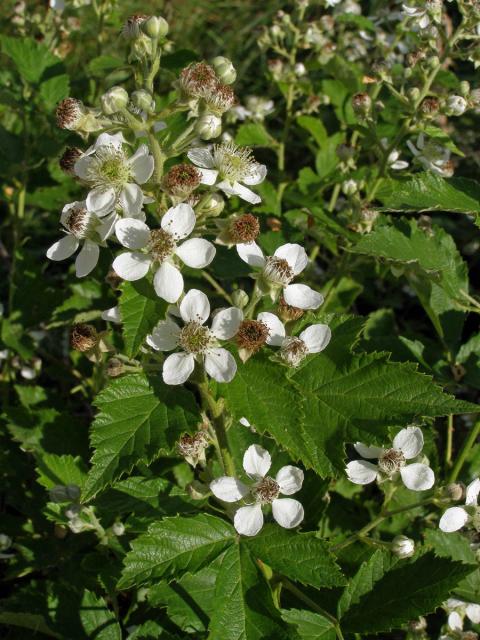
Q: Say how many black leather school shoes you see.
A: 0